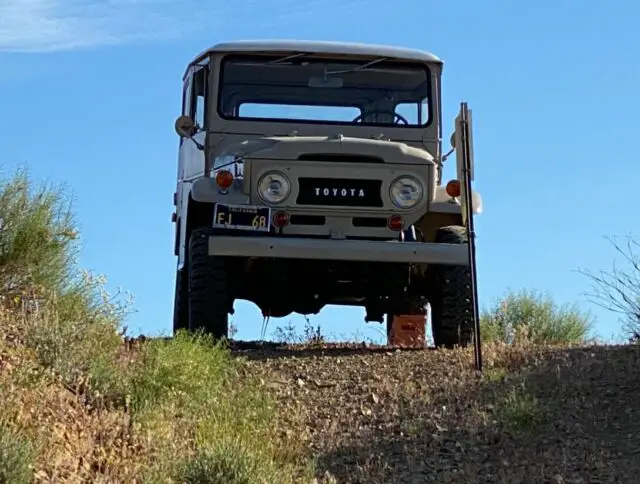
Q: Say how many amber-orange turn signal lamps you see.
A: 2